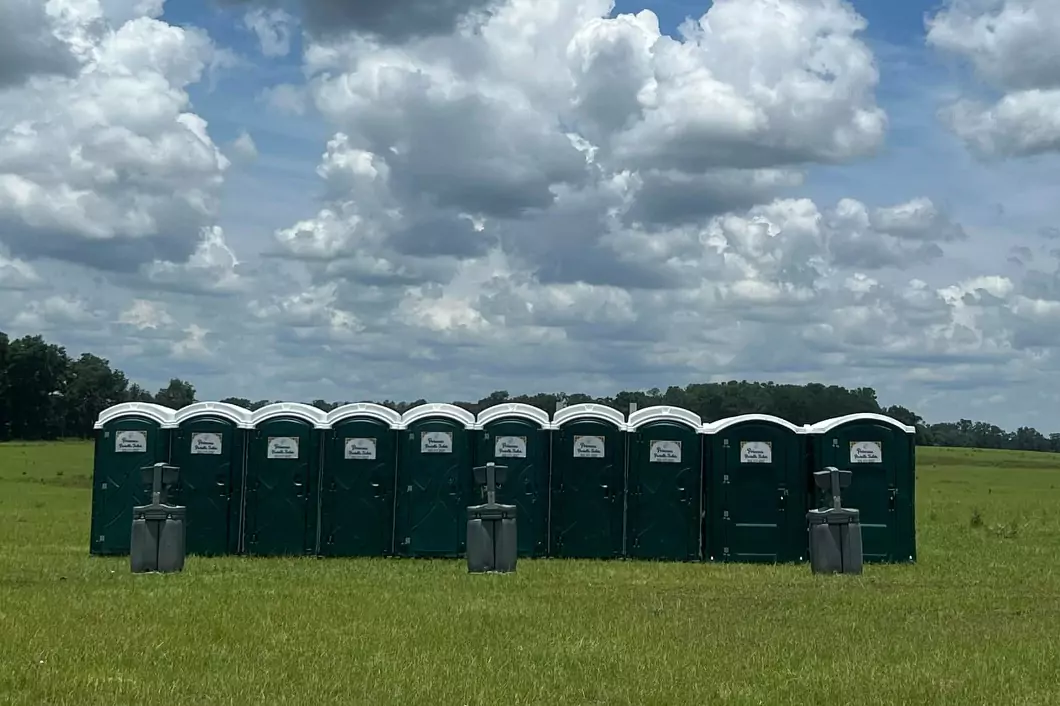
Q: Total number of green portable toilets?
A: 10